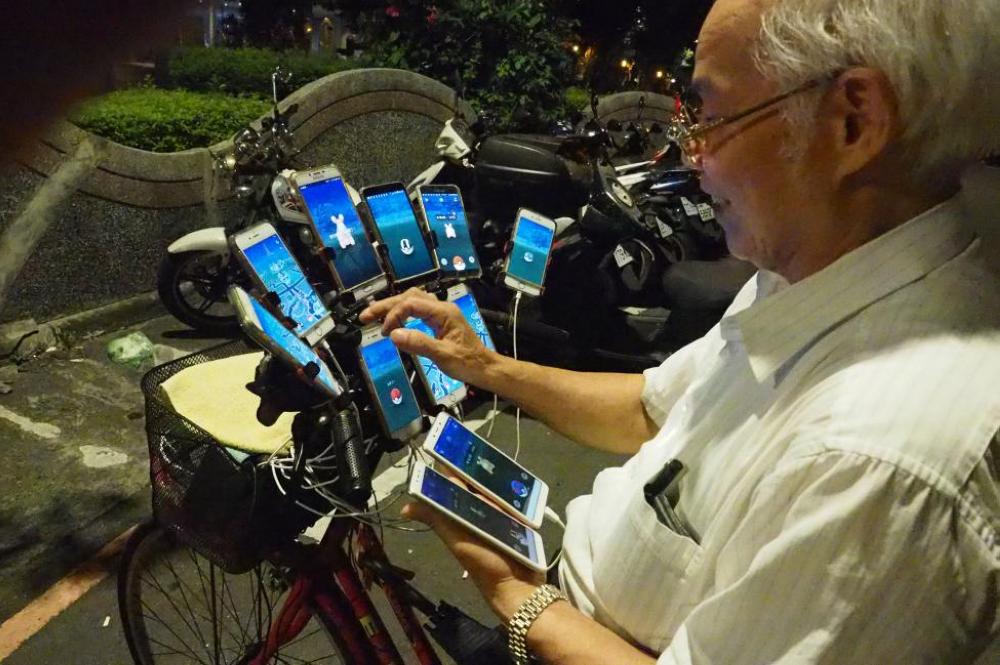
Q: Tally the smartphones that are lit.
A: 11